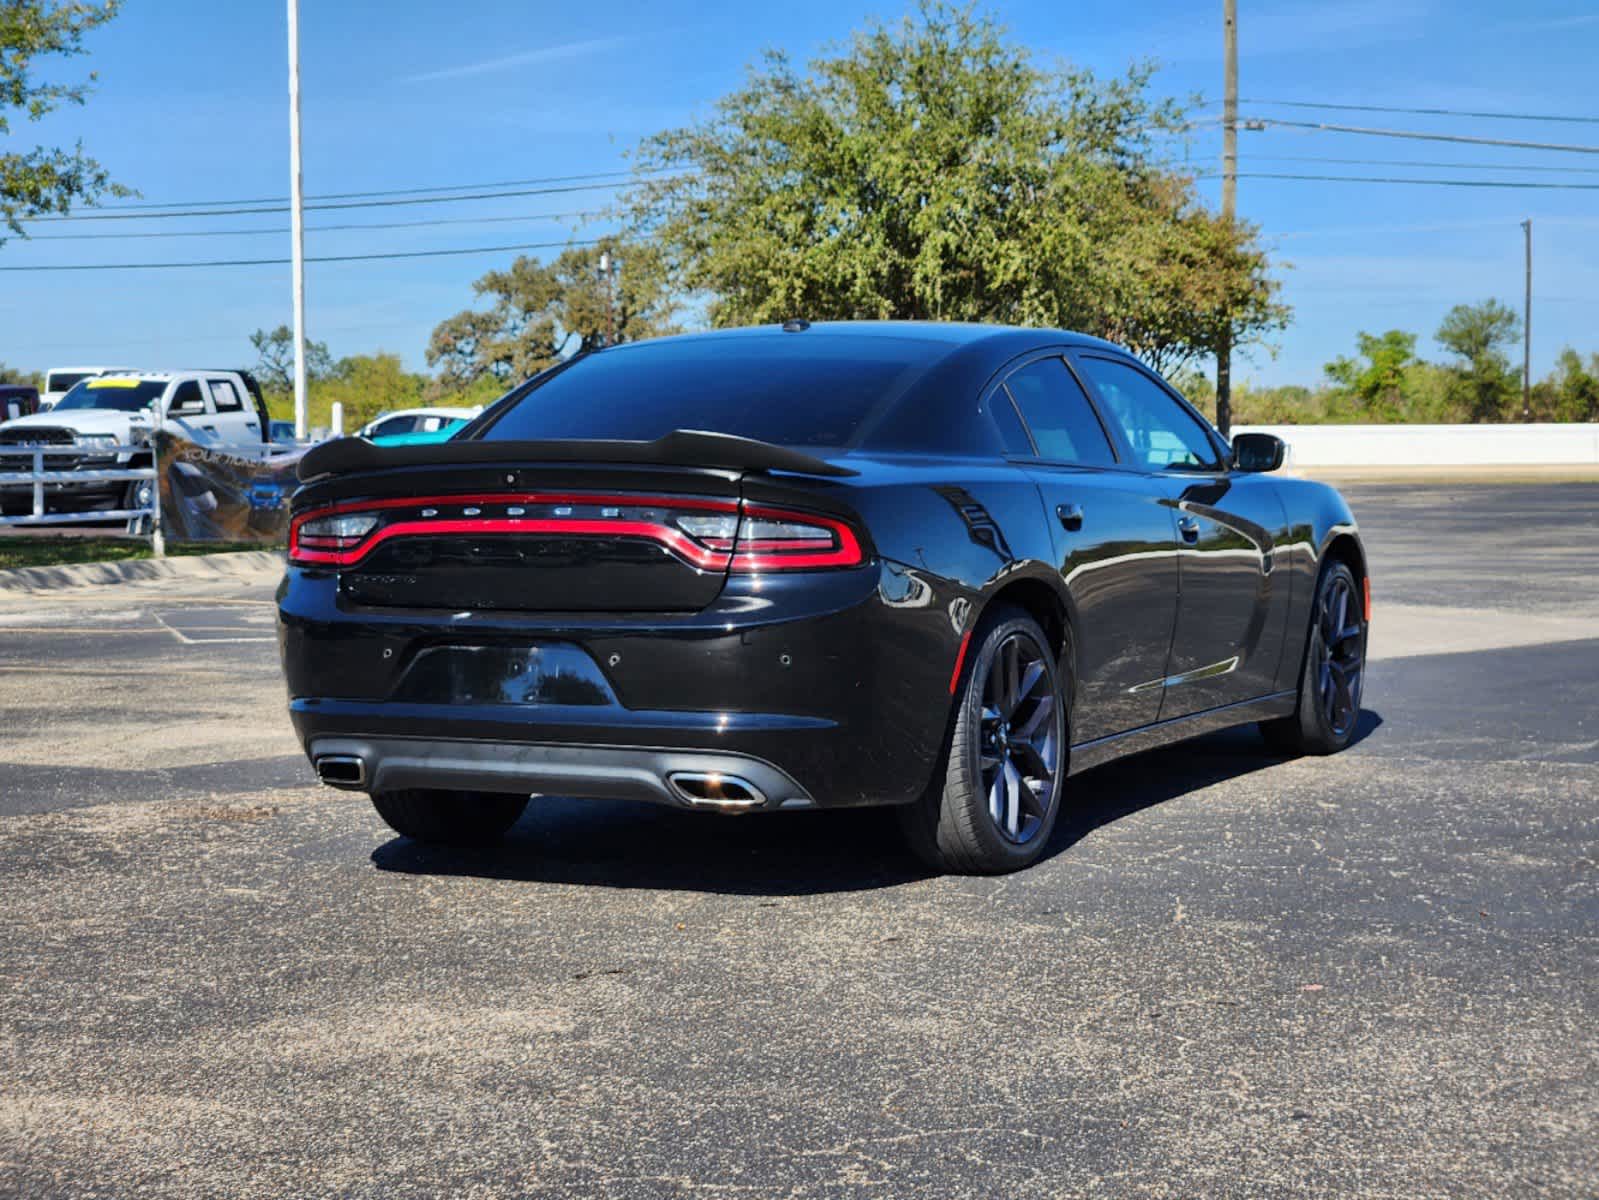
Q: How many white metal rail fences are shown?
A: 1